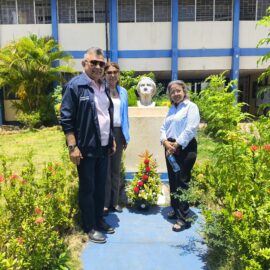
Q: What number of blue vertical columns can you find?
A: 4